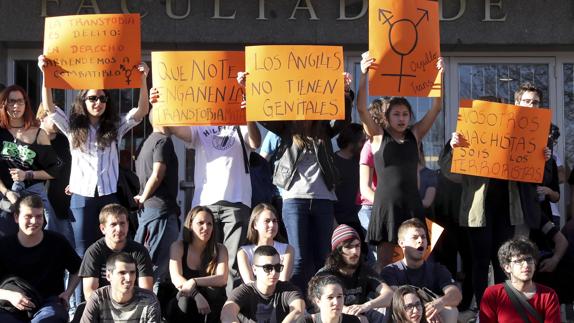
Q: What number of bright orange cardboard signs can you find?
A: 5